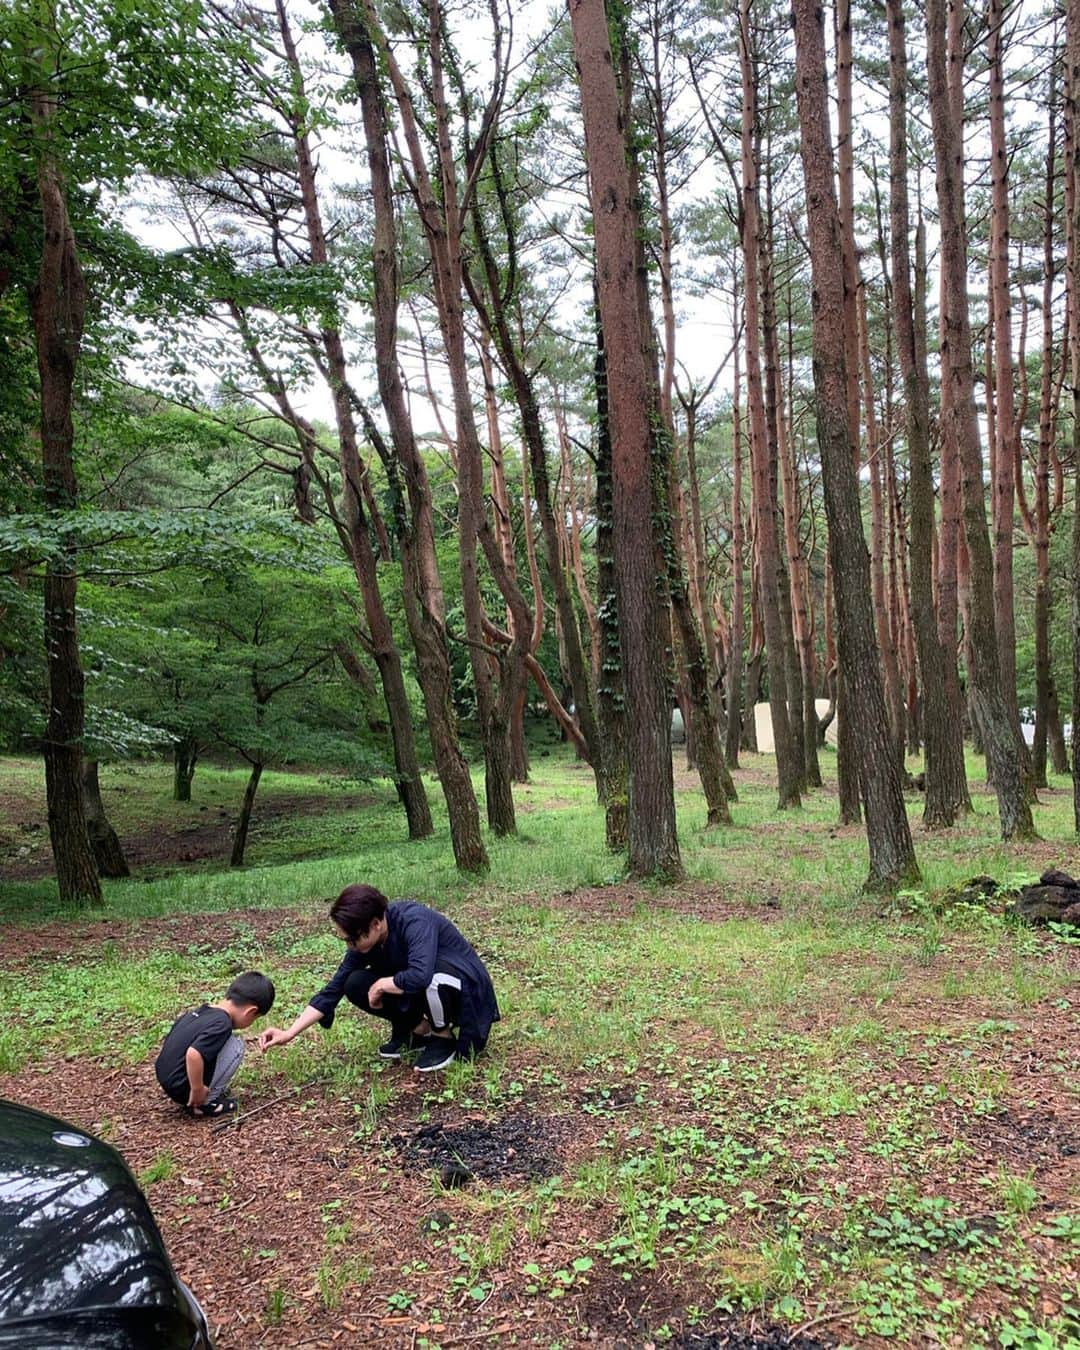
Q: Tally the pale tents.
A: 1